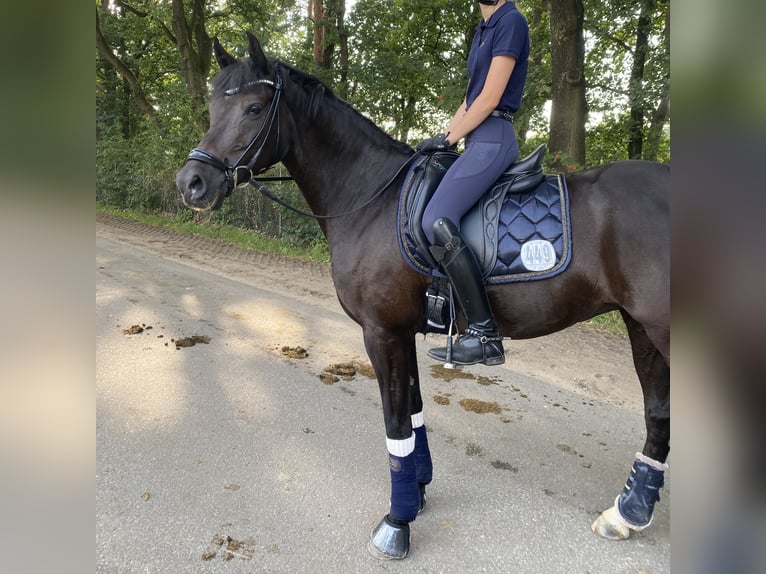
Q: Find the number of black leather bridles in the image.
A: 1